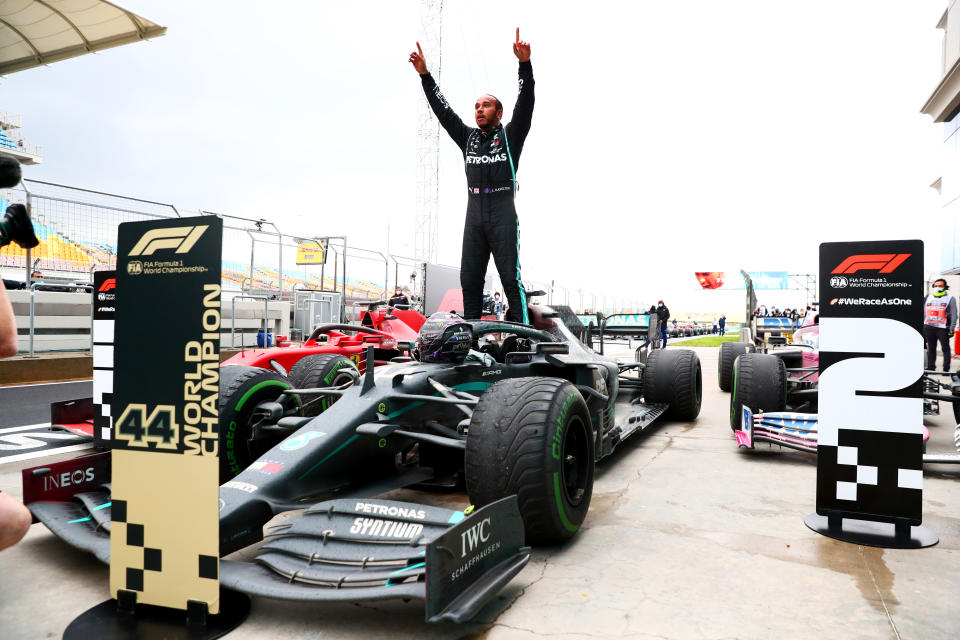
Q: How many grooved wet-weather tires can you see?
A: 6